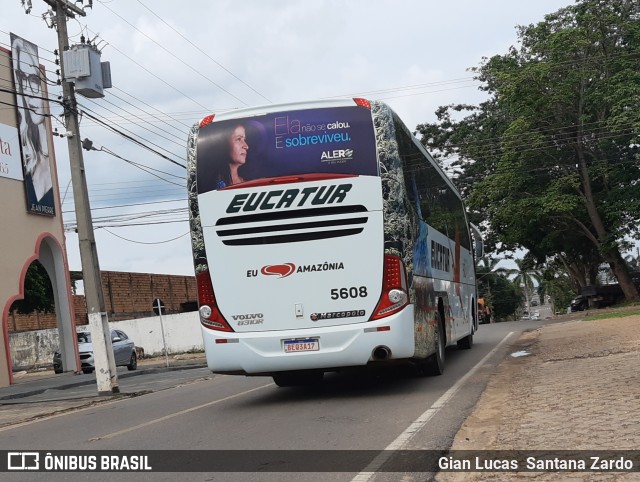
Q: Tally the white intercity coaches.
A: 1